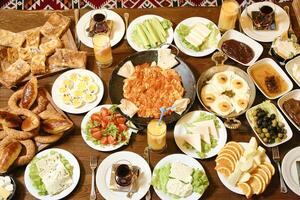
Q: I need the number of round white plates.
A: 12